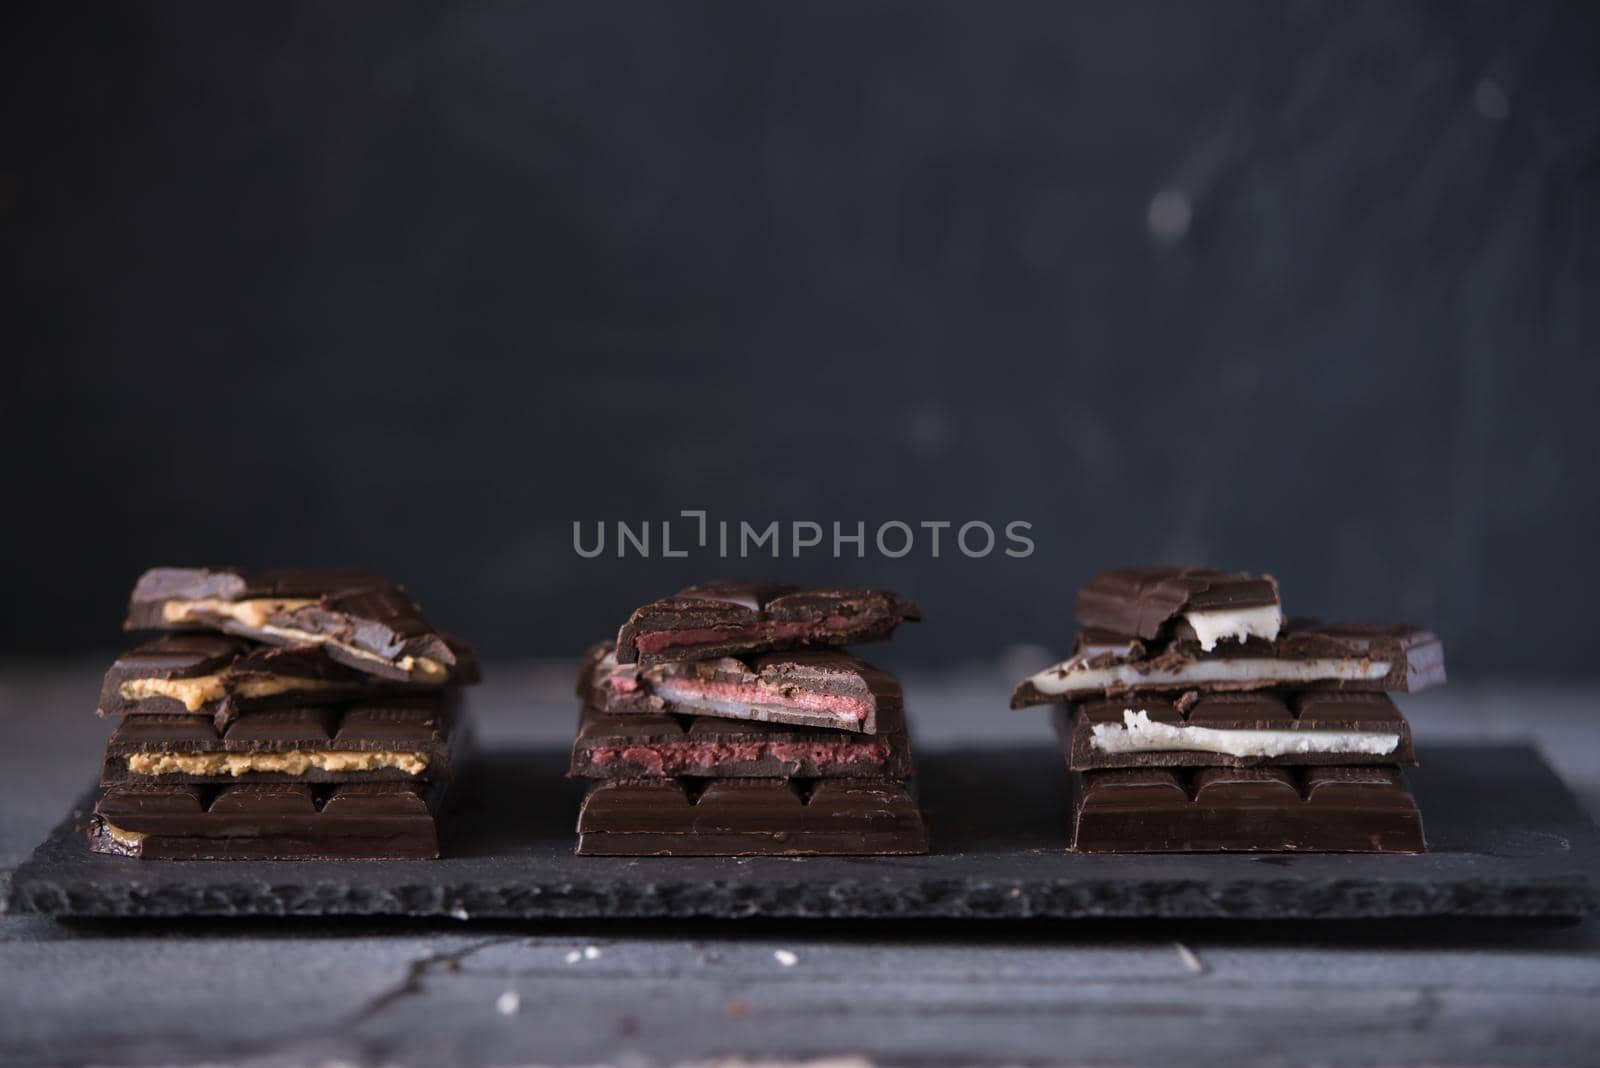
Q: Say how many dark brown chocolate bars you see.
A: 12